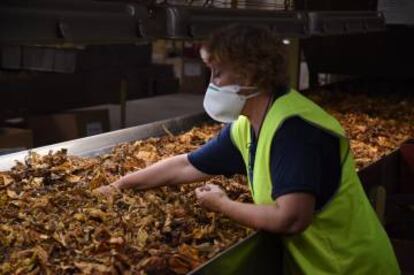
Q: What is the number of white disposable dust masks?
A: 1